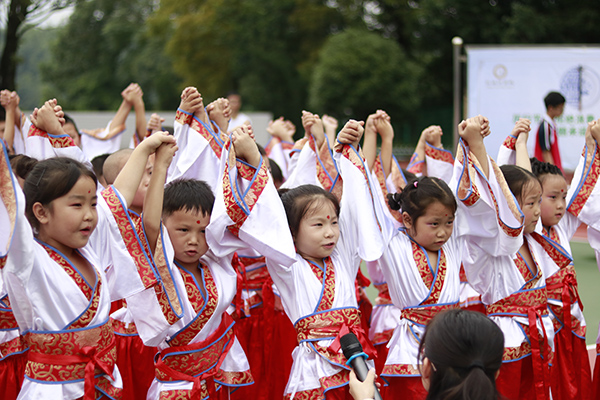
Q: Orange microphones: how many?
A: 0